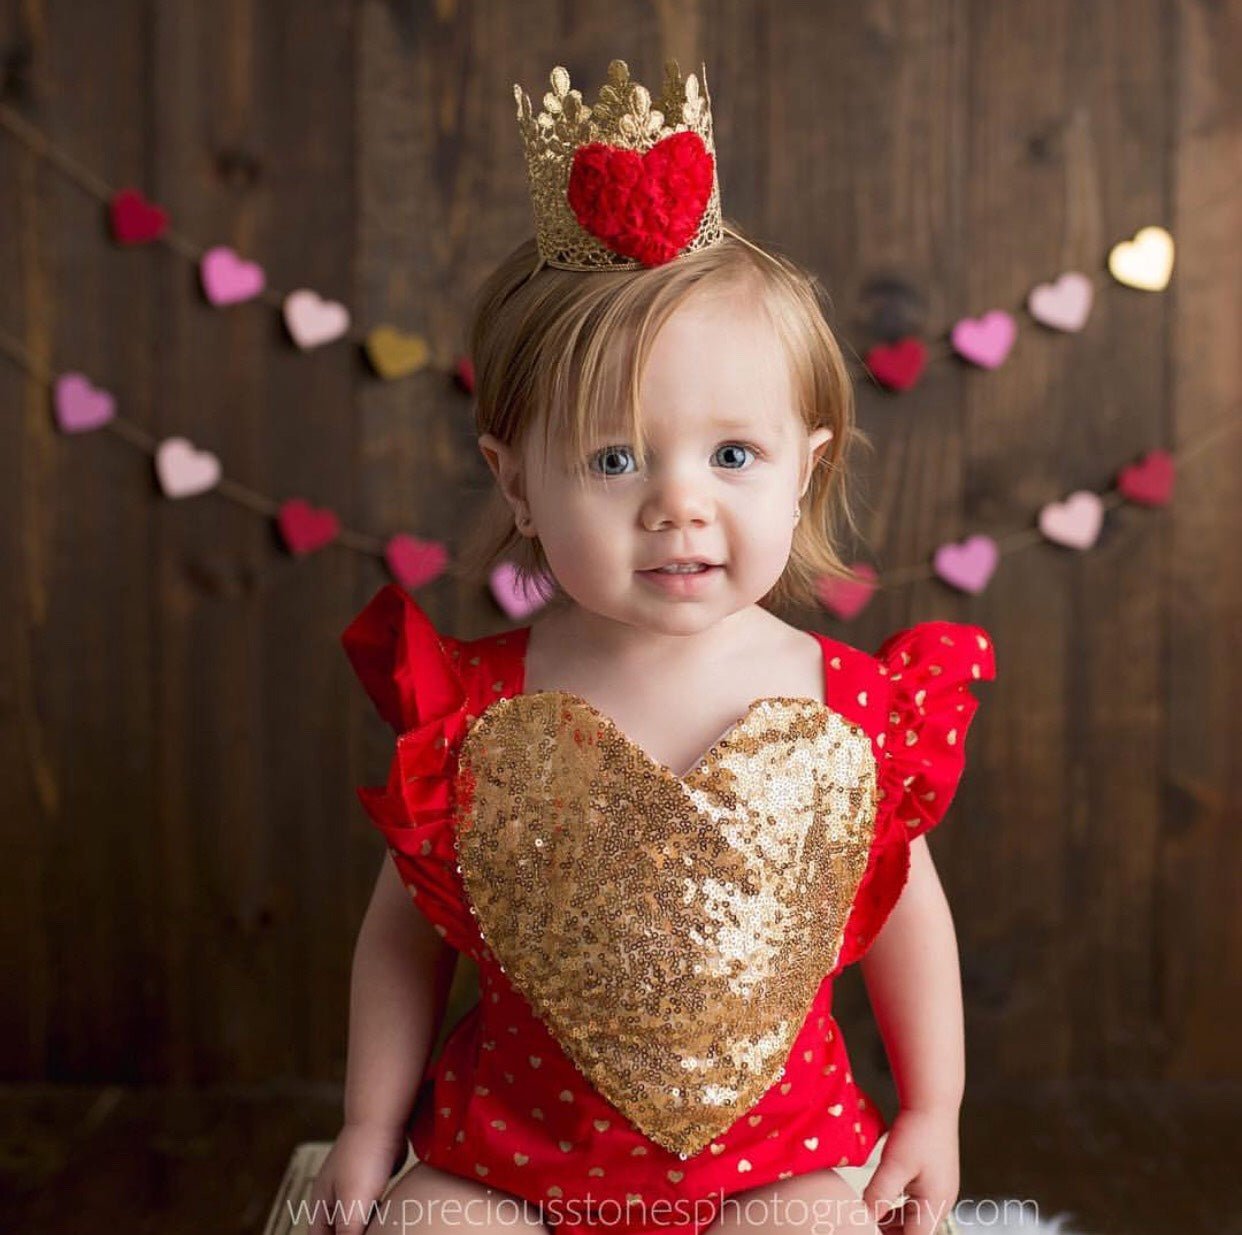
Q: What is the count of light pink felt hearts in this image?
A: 4